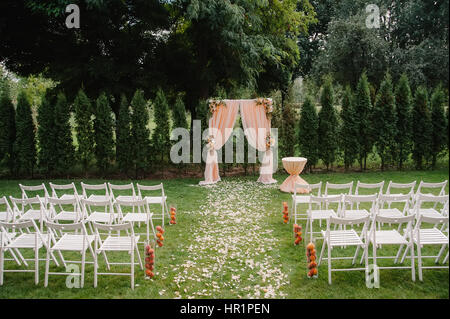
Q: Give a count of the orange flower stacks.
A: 6